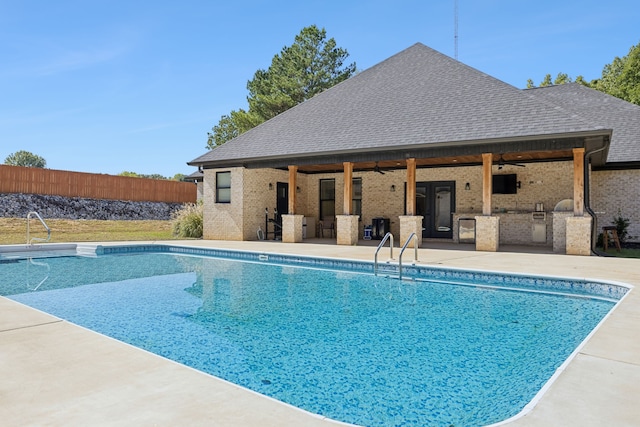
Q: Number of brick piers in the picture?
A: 5